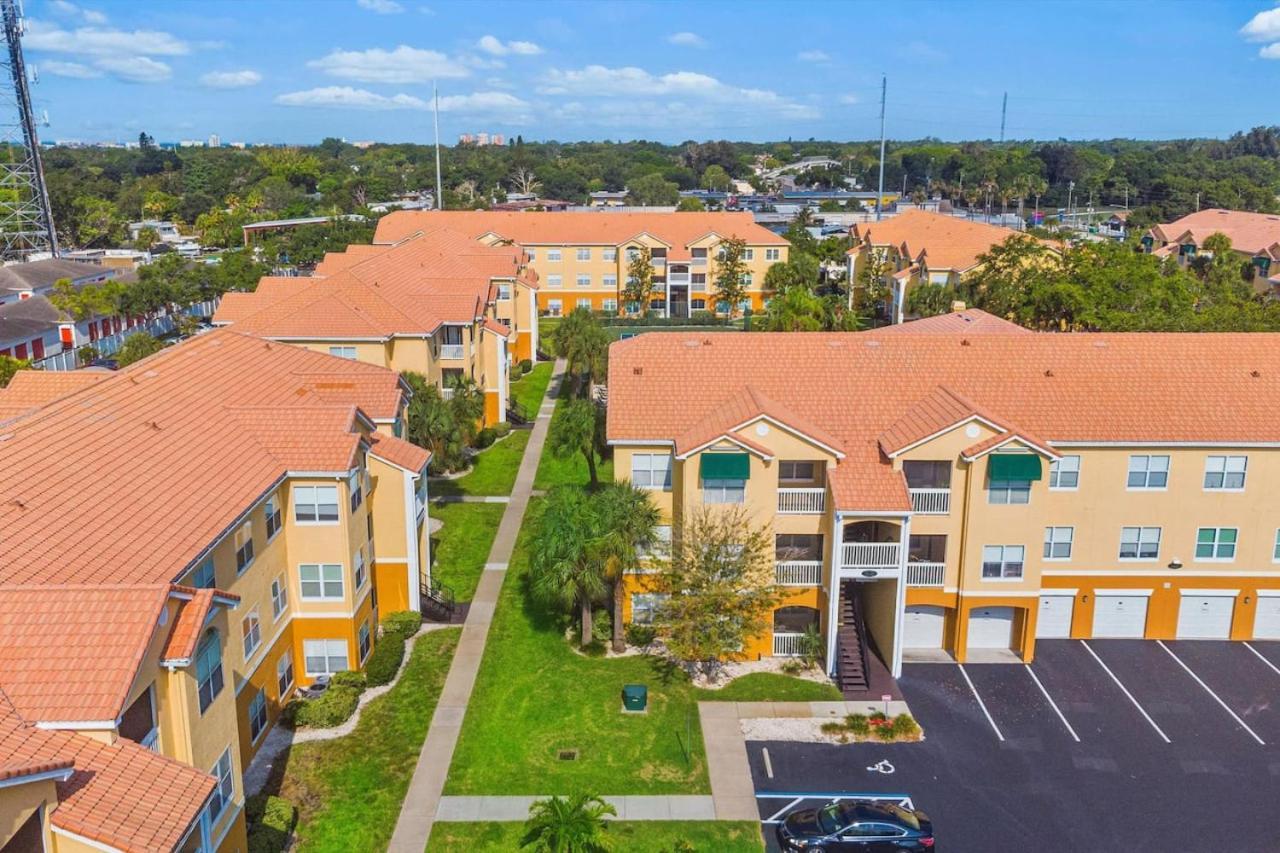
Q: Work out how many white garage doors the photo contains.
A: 6